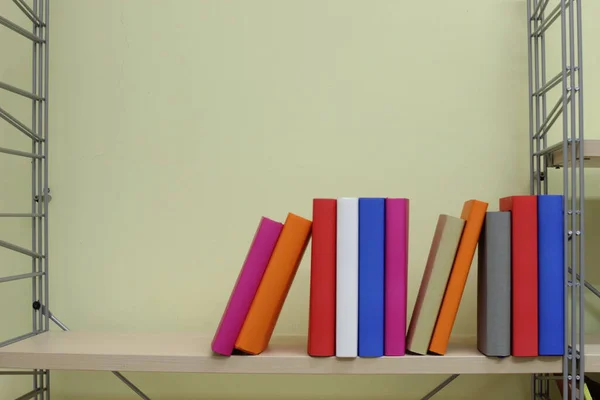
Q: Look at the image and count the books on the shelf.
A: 11